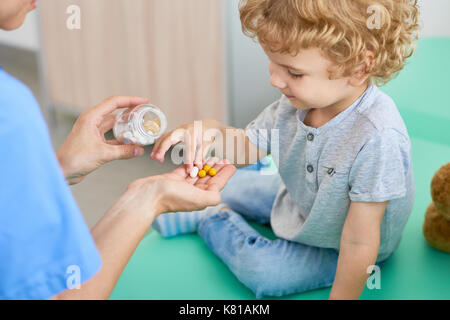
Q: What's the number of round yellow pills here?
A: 3